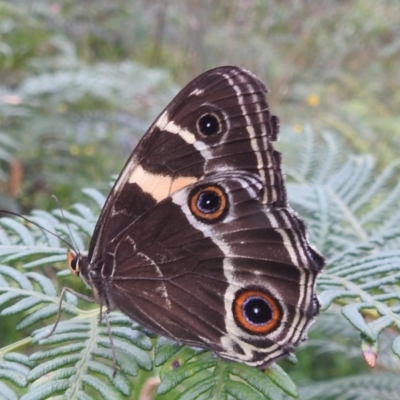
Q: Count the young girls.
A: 0